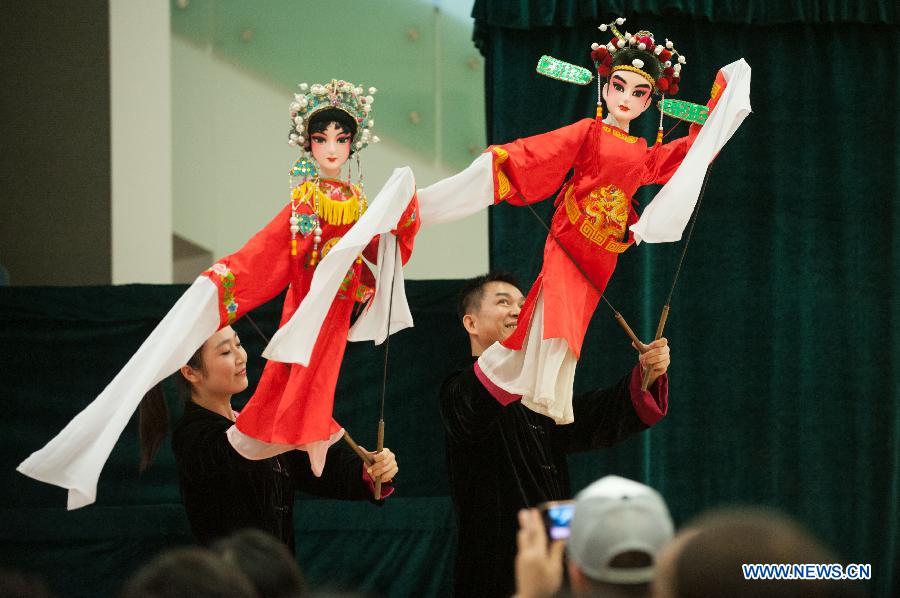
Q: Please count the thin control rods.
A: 4